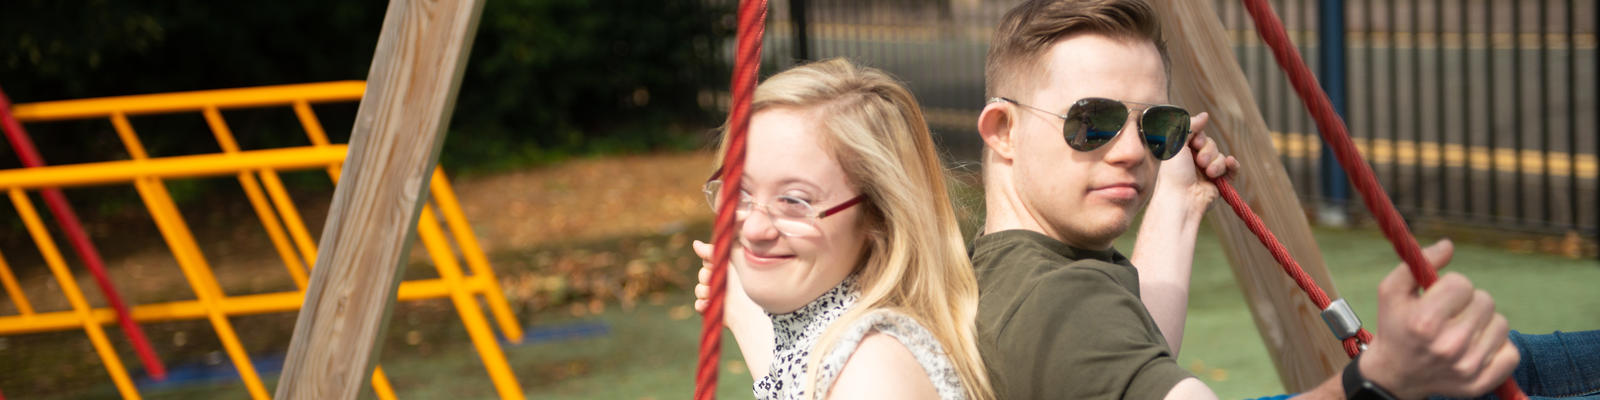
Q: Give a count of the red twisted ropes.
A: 3